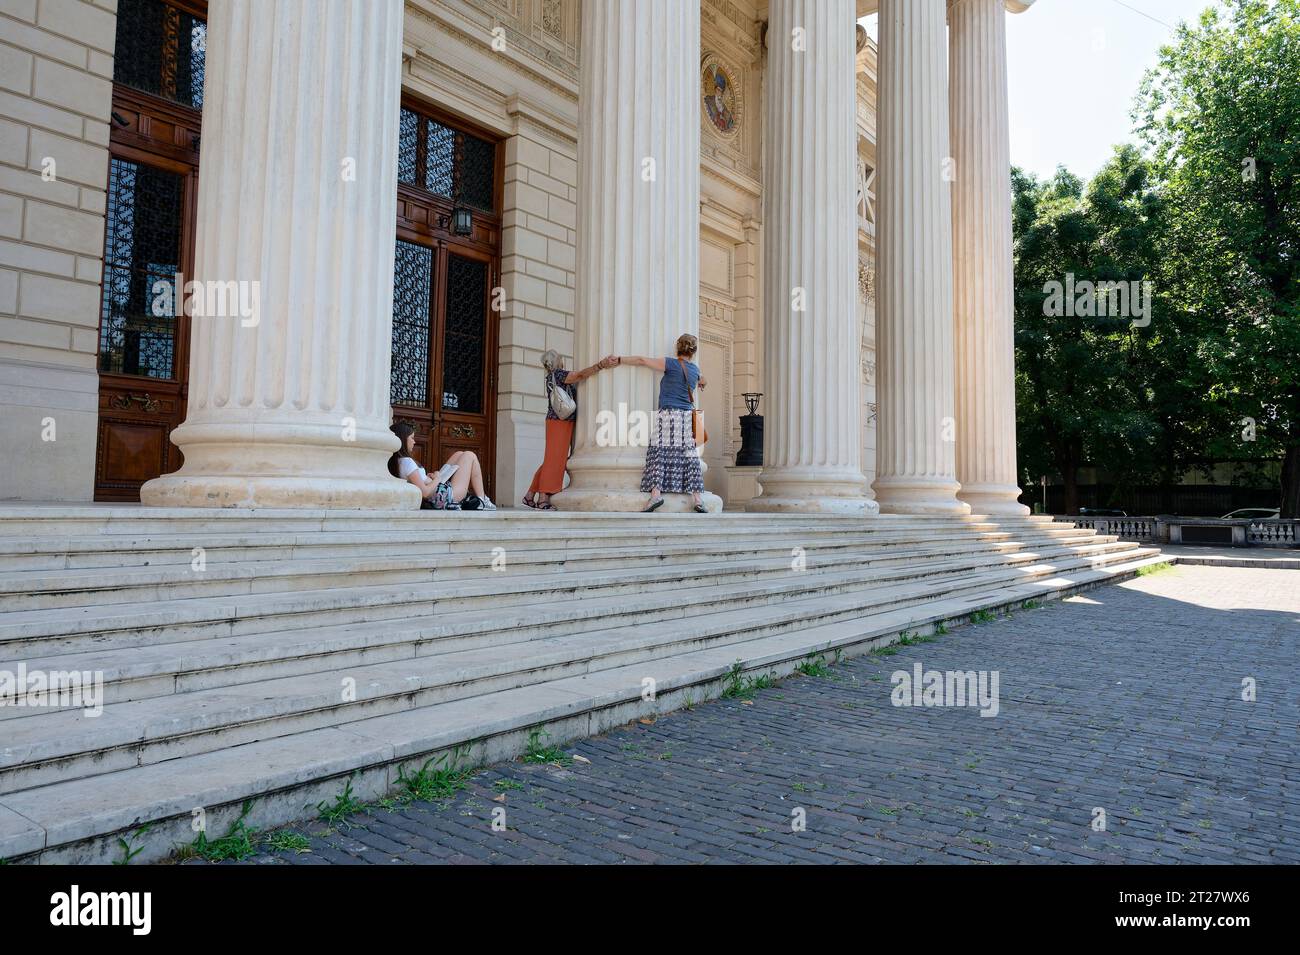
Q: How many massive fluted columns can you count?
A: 5